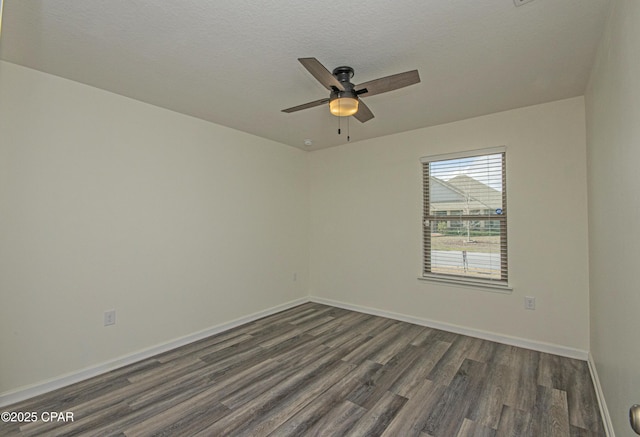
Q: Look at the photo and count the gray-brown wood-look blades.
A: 4